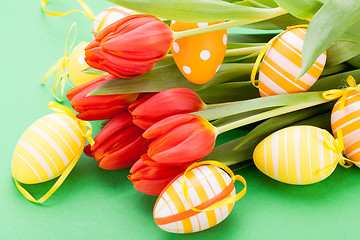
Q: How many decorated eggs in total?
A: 8